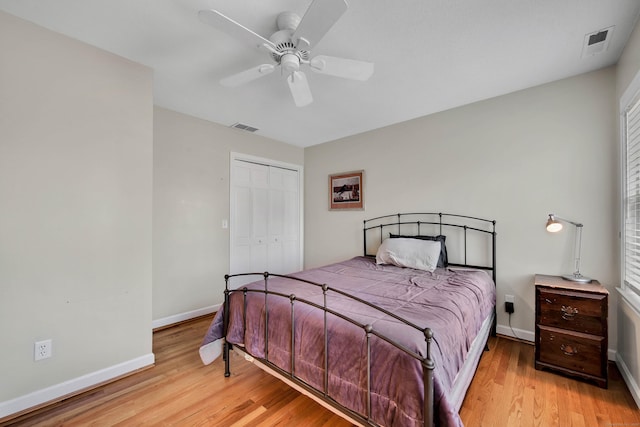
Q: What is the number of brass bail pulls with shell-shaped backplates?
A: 2